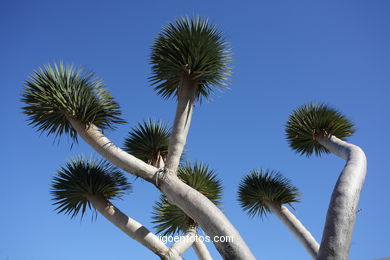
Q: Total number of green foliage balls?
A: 7